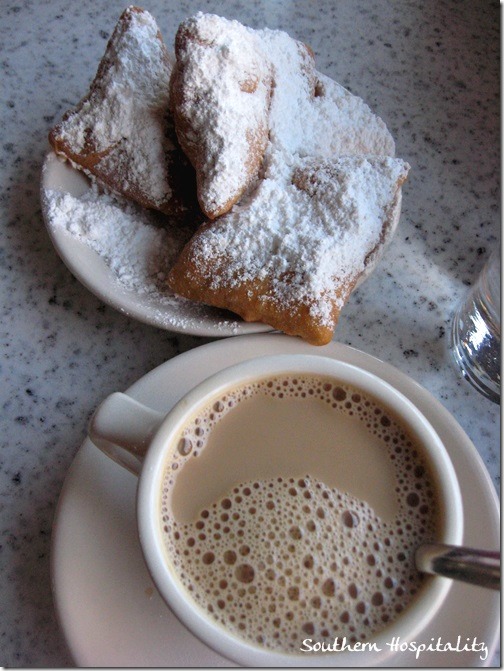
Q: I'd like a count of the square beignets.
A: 3